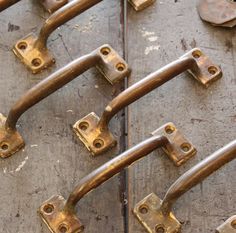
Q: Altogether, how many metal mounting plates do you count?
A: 11